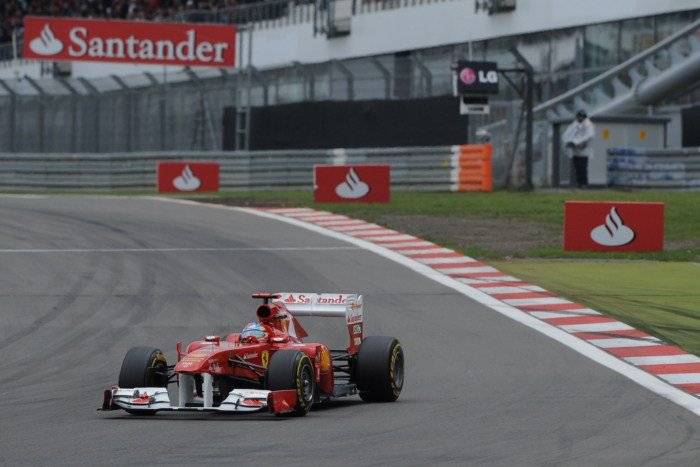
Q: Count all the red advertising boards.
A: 4